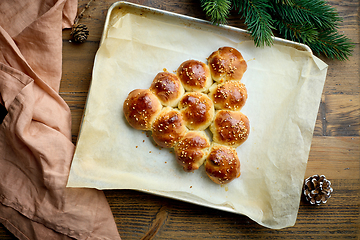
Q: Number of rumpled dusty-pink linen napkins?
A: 1